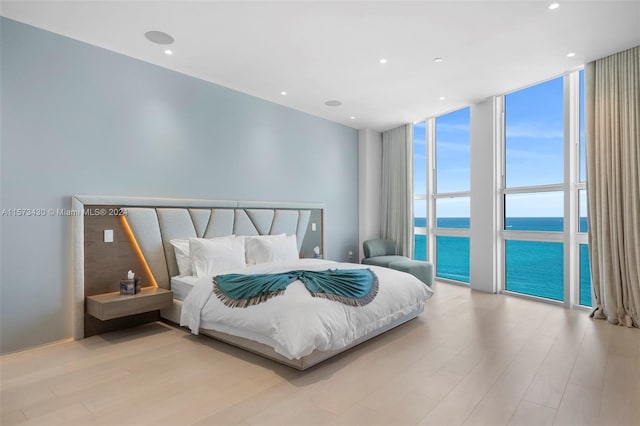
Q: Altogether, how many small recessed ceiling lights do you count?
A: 7